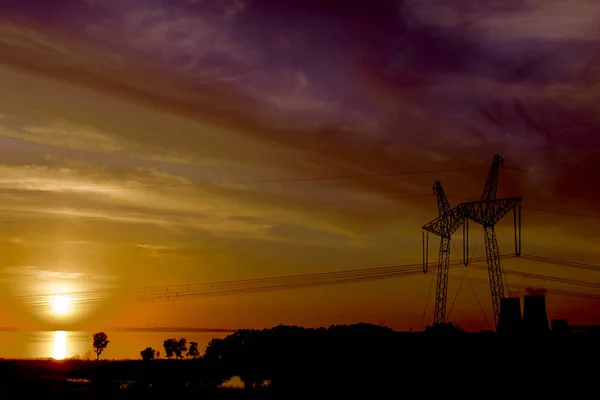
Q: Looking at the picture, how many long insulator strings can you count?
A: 6